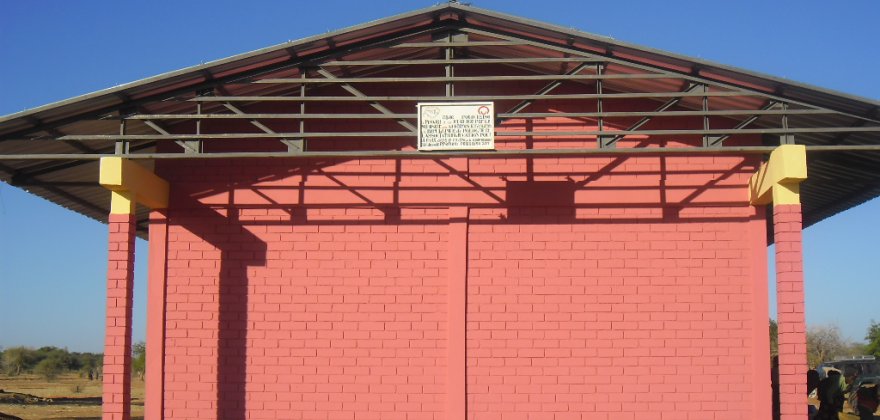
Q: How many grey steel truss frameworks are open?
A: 1